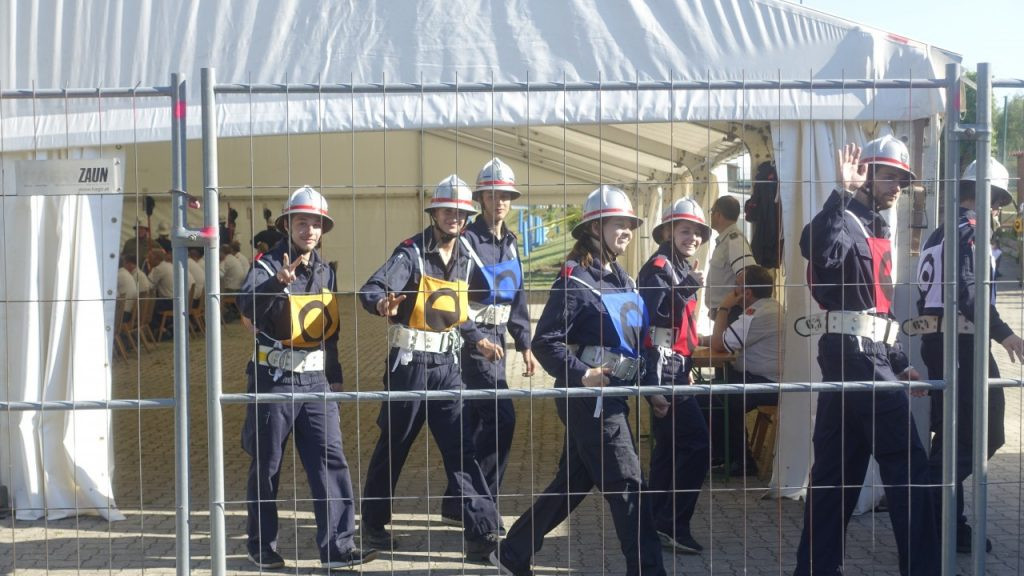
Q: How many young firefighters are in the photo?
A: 7